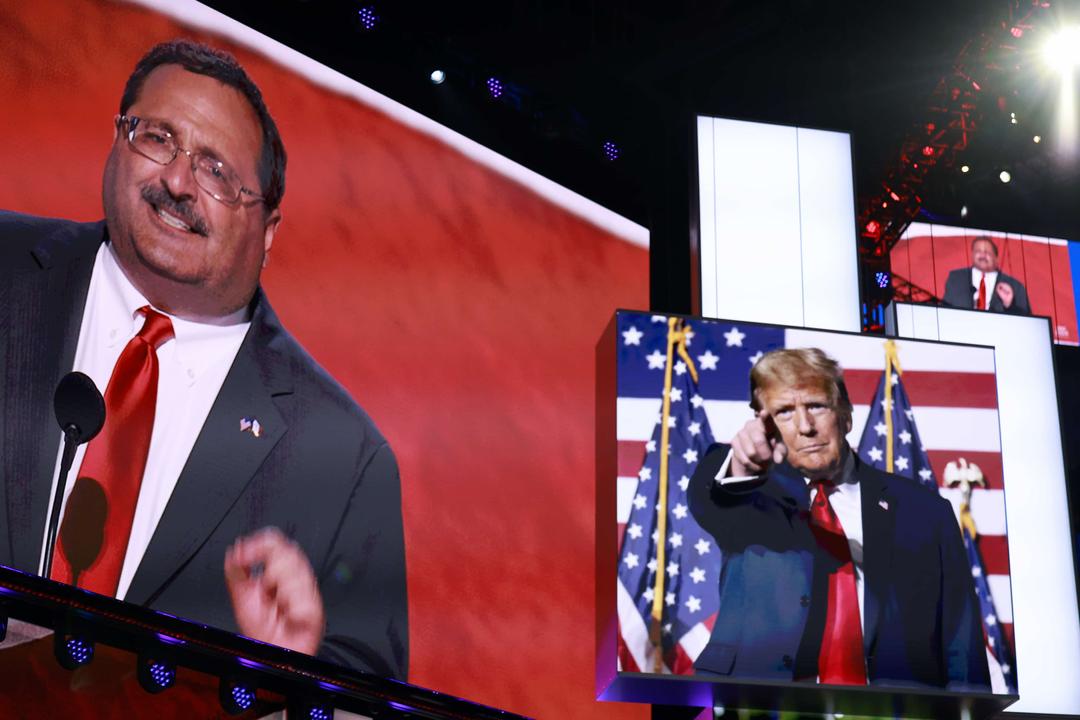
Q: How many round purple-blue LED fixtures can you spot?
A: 8